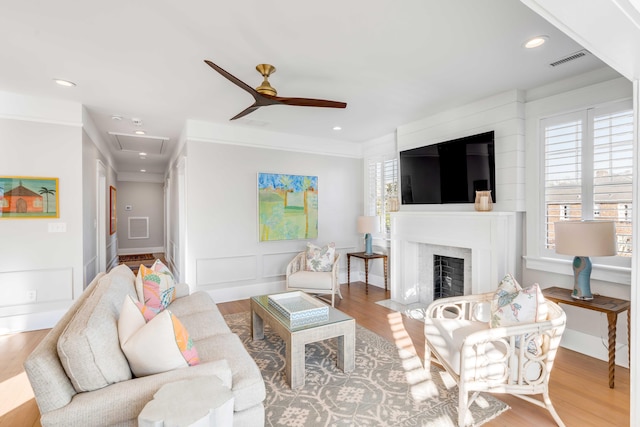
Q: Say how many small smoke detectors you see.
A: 2